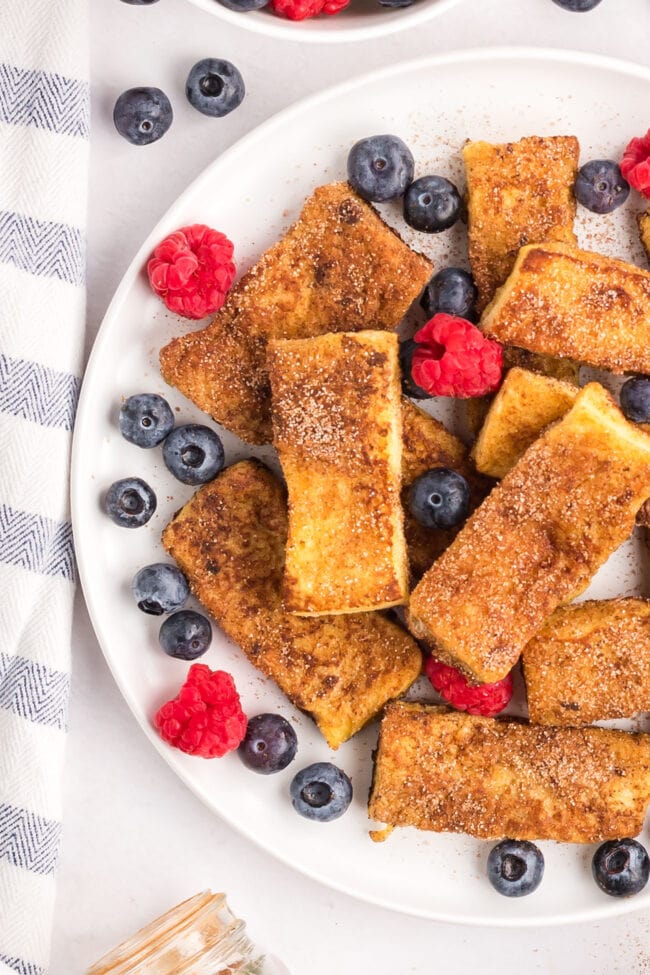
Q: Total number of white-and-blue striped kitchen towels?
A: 1